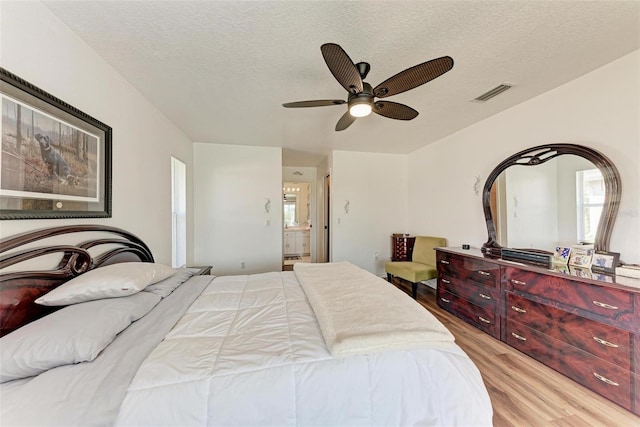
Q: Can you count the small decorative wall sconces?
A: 3